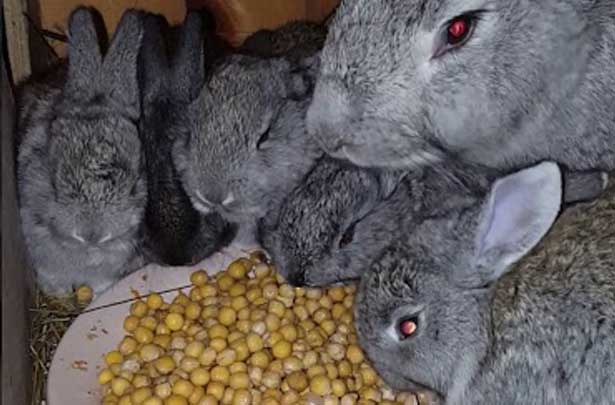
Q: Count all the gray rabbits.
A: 6